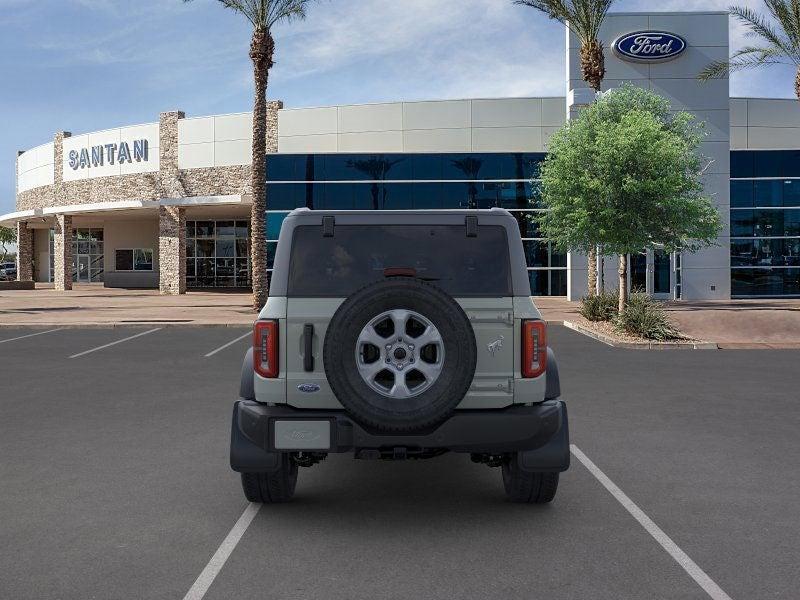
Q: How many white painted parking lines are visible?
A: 5